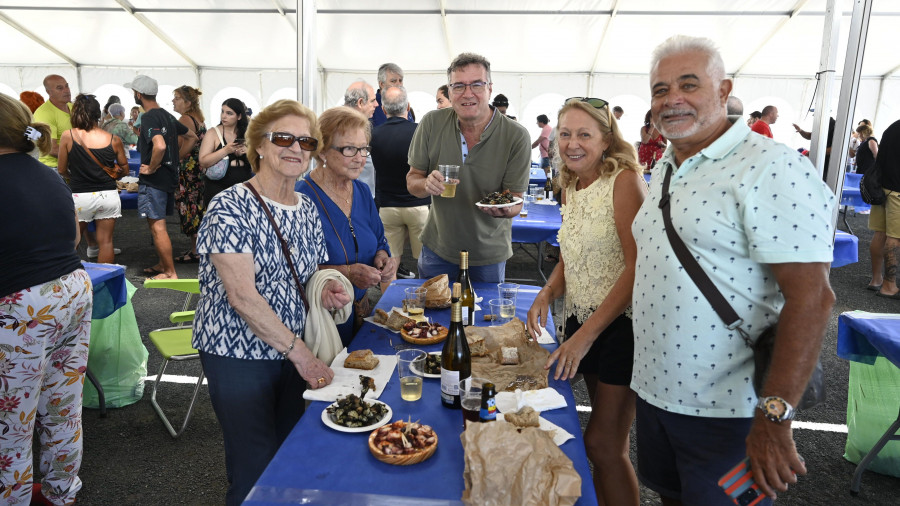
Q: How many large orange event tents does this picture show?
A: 0